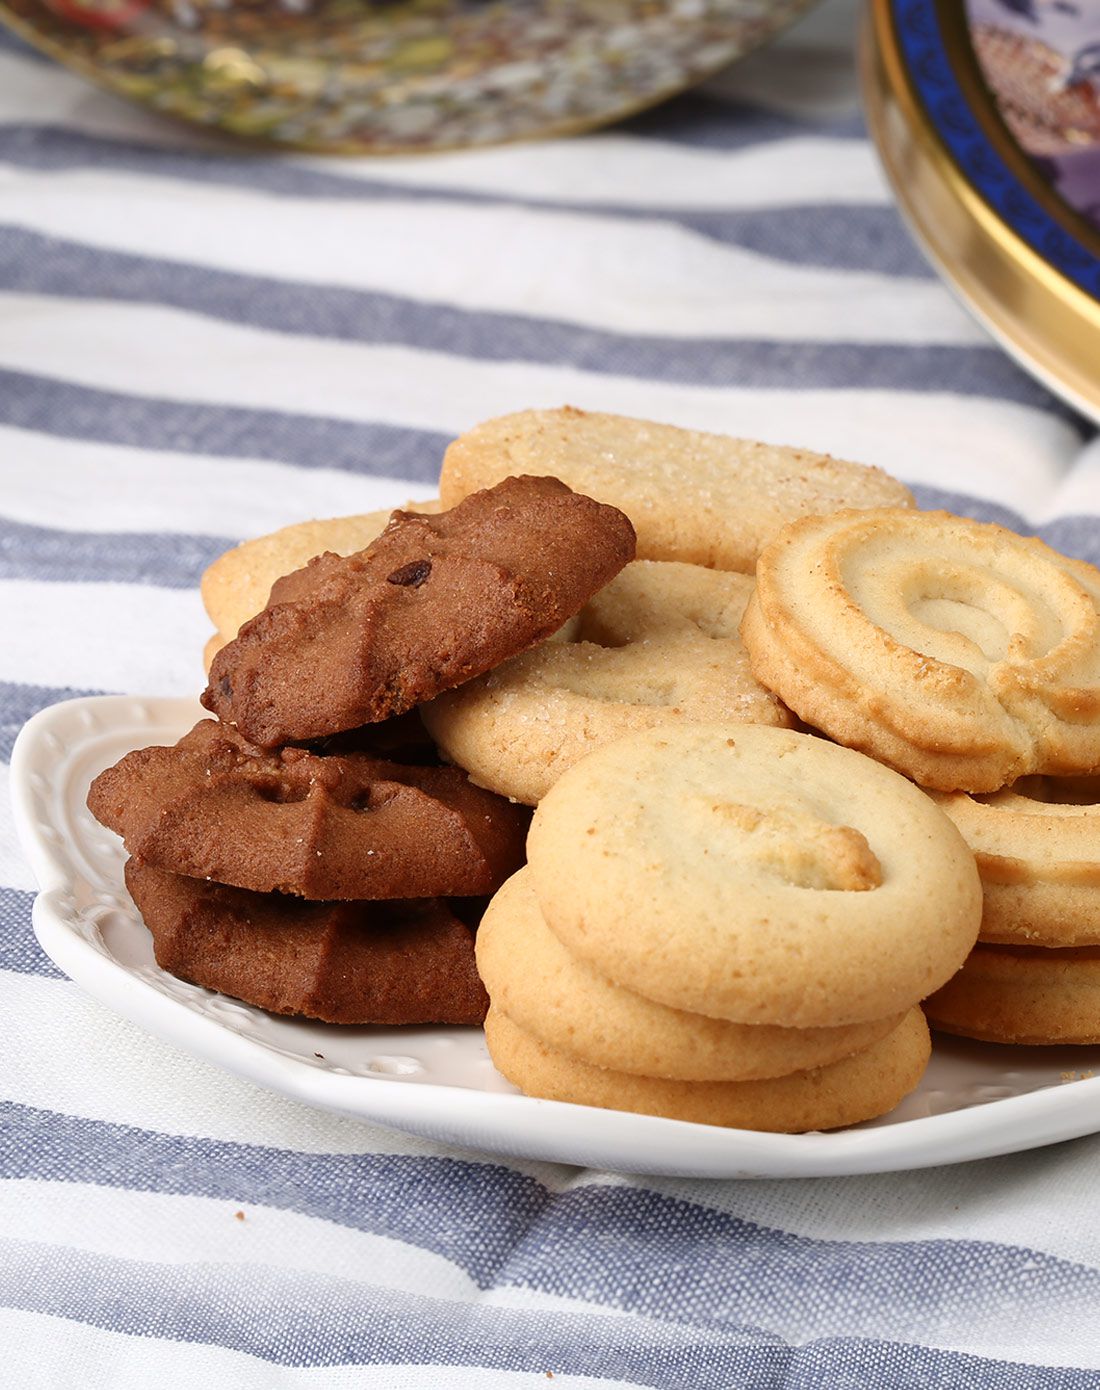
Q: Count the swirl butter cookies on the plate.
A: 3